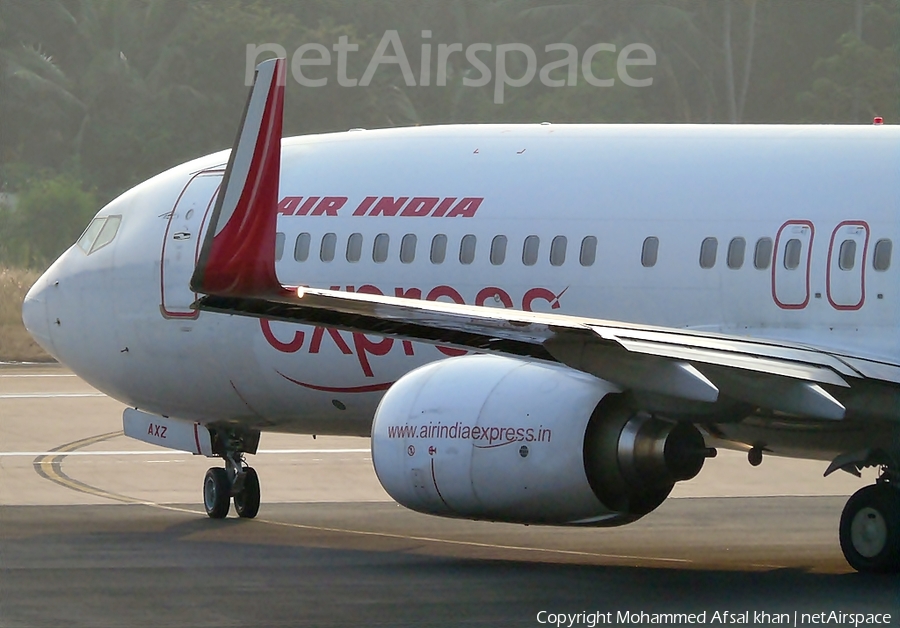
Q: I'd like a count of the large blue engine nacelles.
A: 0